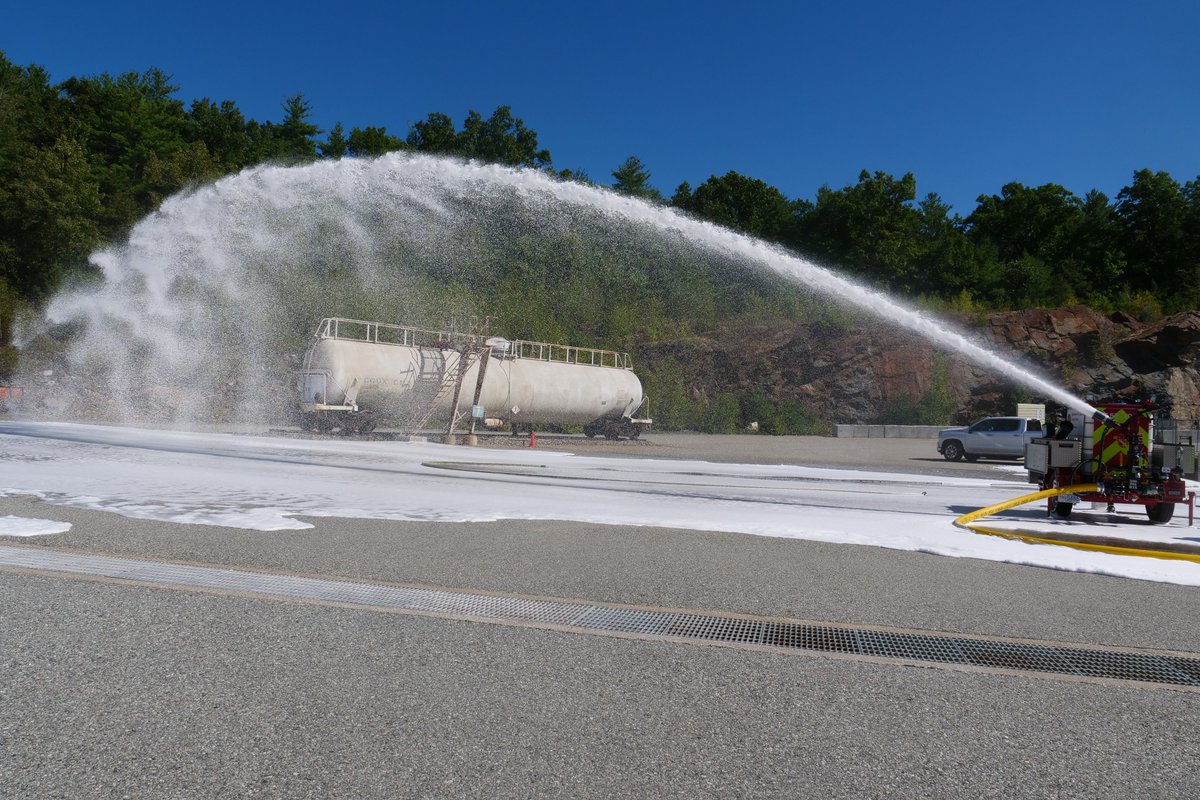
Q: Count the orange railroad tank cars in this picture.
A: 0